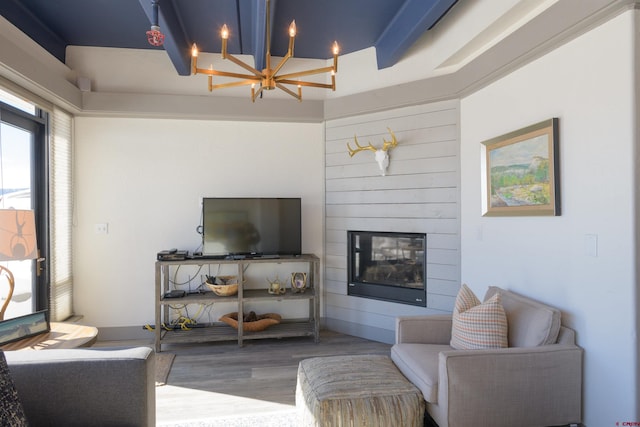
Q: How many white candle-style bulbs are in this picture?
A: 8